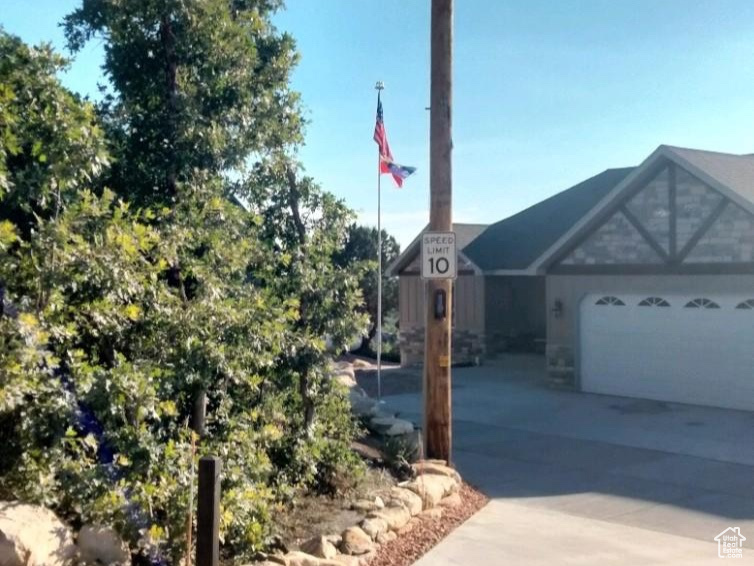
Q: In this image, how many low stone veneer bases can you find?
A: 2